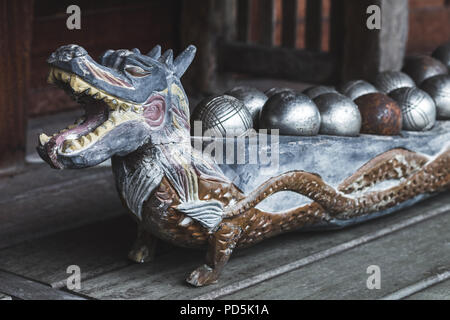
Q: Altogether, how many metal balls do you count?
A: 13